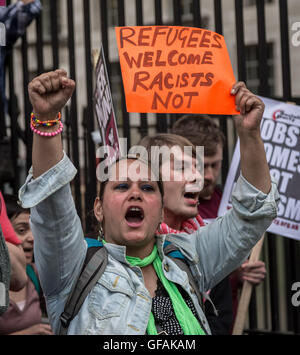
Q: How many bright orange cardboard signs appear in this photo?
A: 1